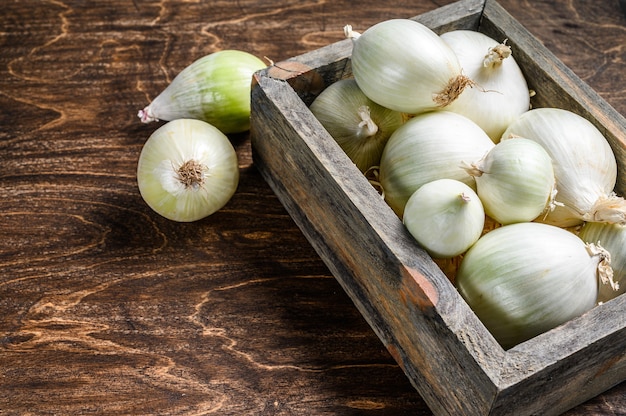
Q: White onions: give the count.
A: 11